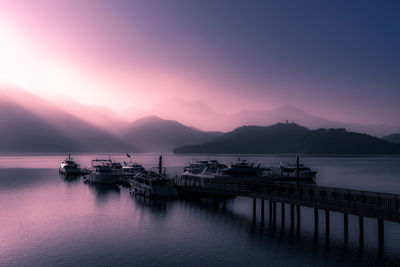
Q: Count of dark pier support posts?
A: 12